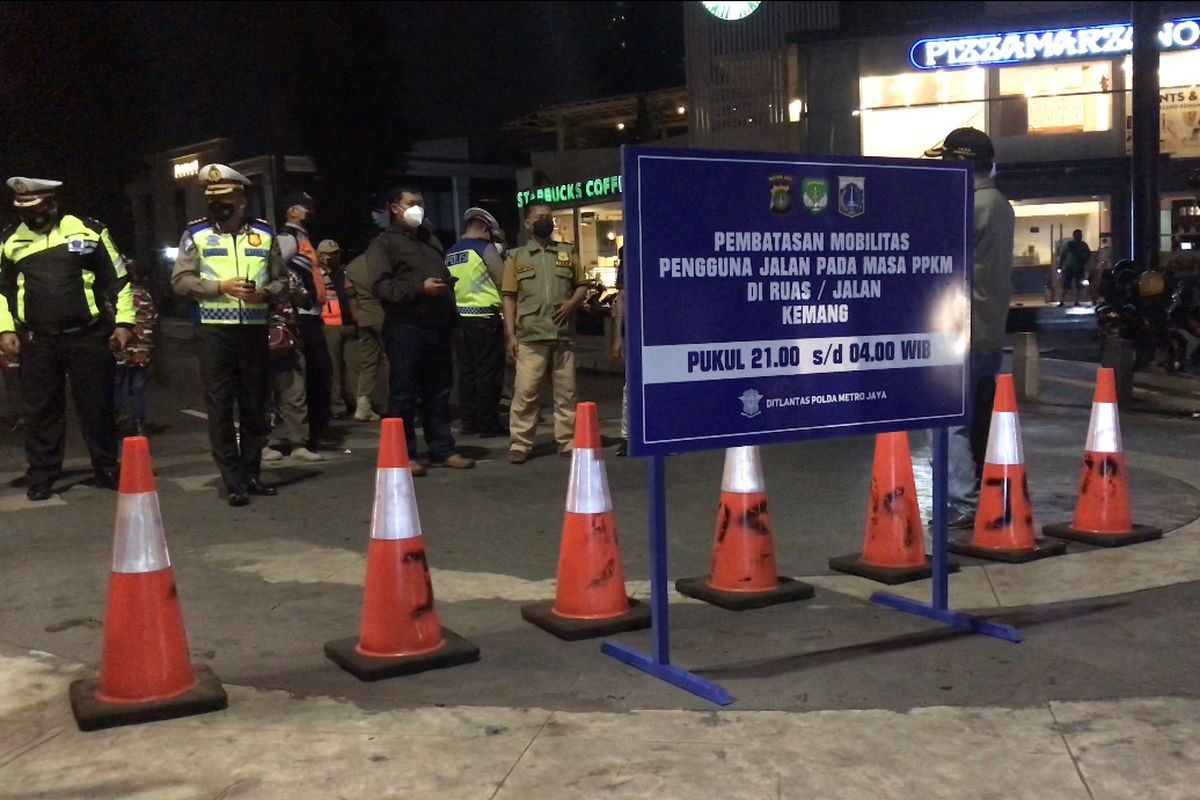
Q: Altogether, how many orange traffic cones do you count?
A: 7